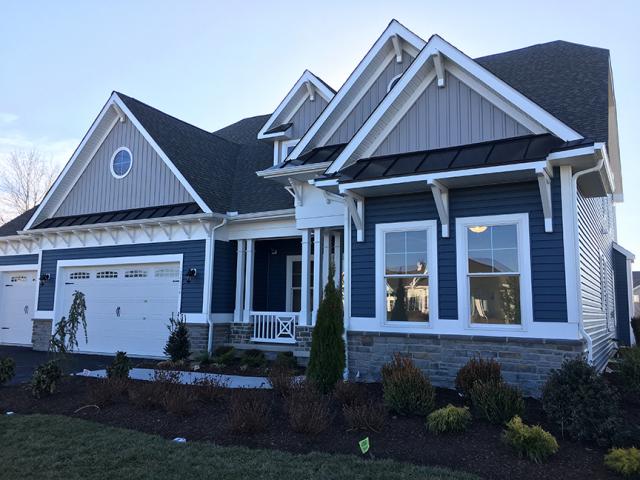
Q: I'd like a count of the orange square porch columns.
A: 0